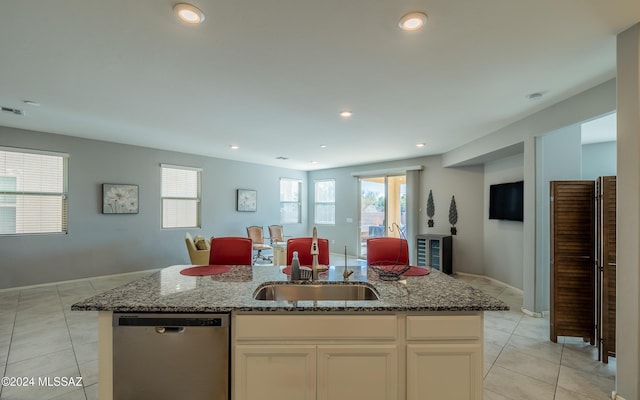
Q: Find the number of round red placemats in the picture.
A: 3